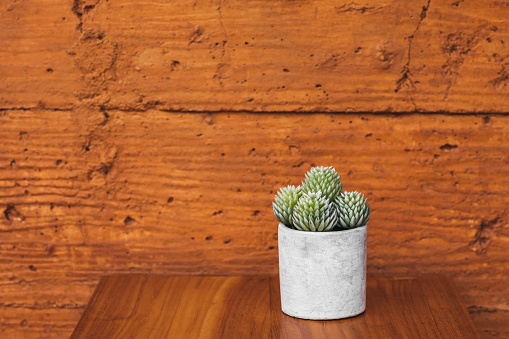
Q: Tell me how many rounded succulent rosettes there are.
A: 4